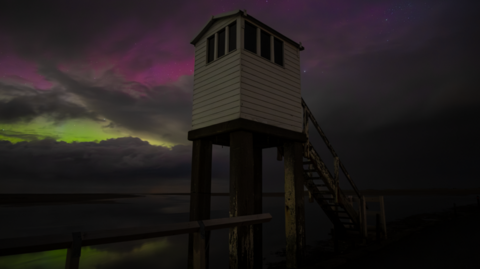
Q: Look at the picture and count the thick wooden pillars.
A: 4